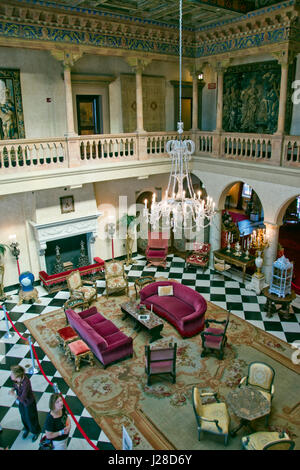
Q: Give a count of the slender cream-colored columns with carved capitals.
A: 5